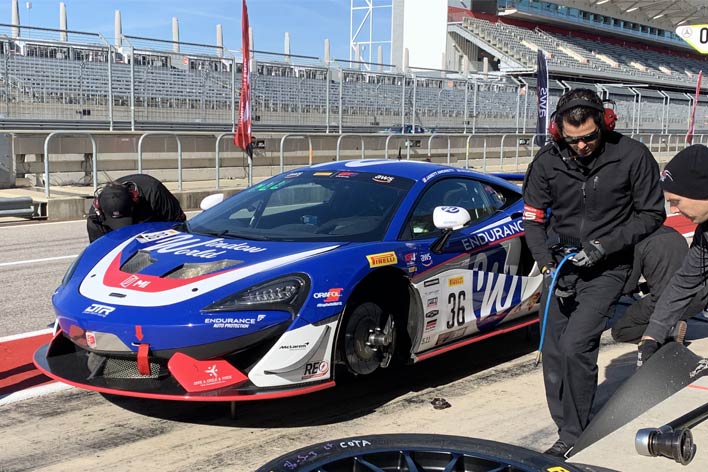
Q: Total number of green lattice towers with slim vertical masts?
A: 0